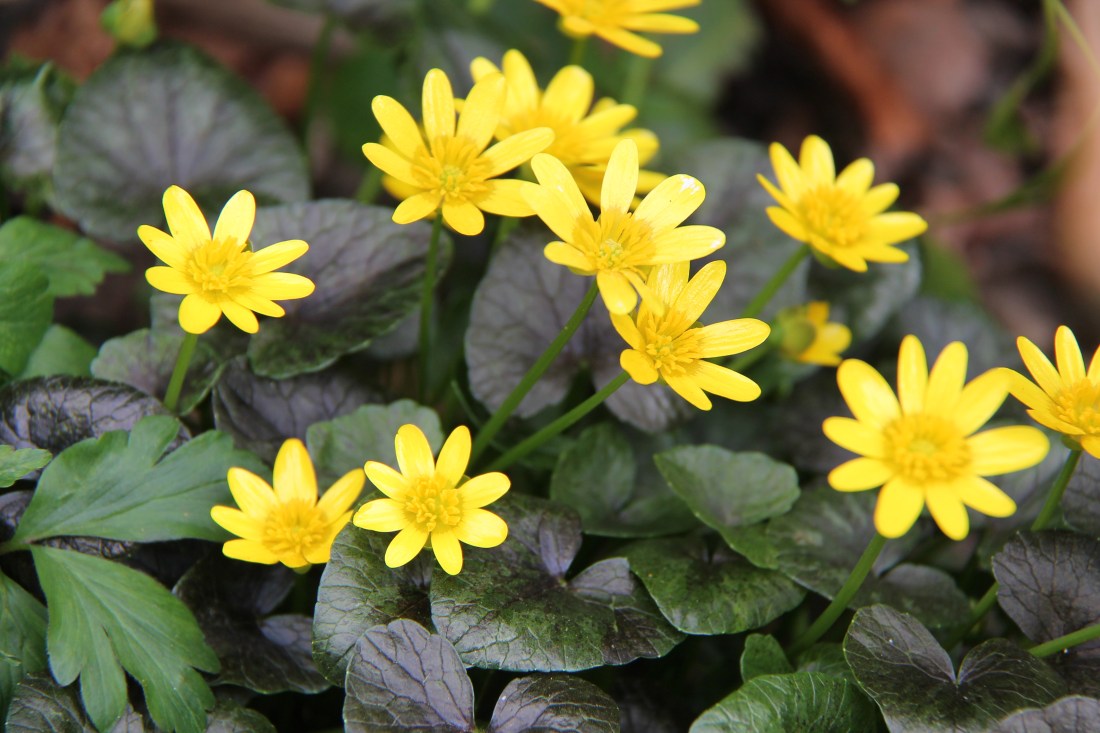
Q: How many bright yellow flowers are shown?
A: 12